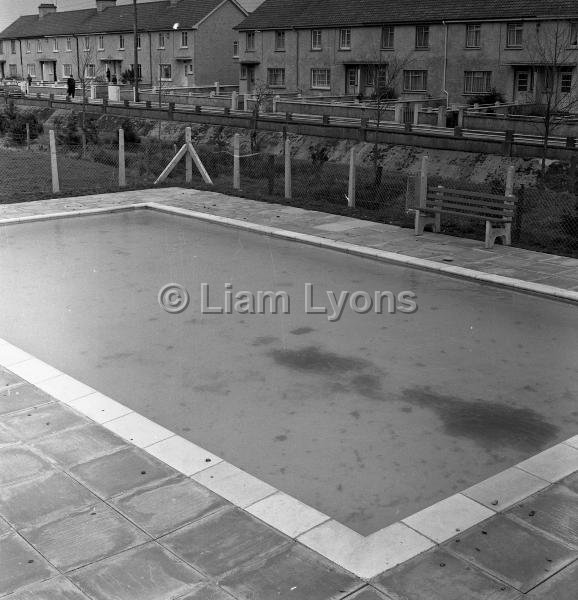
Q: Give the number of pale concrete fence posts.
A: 8